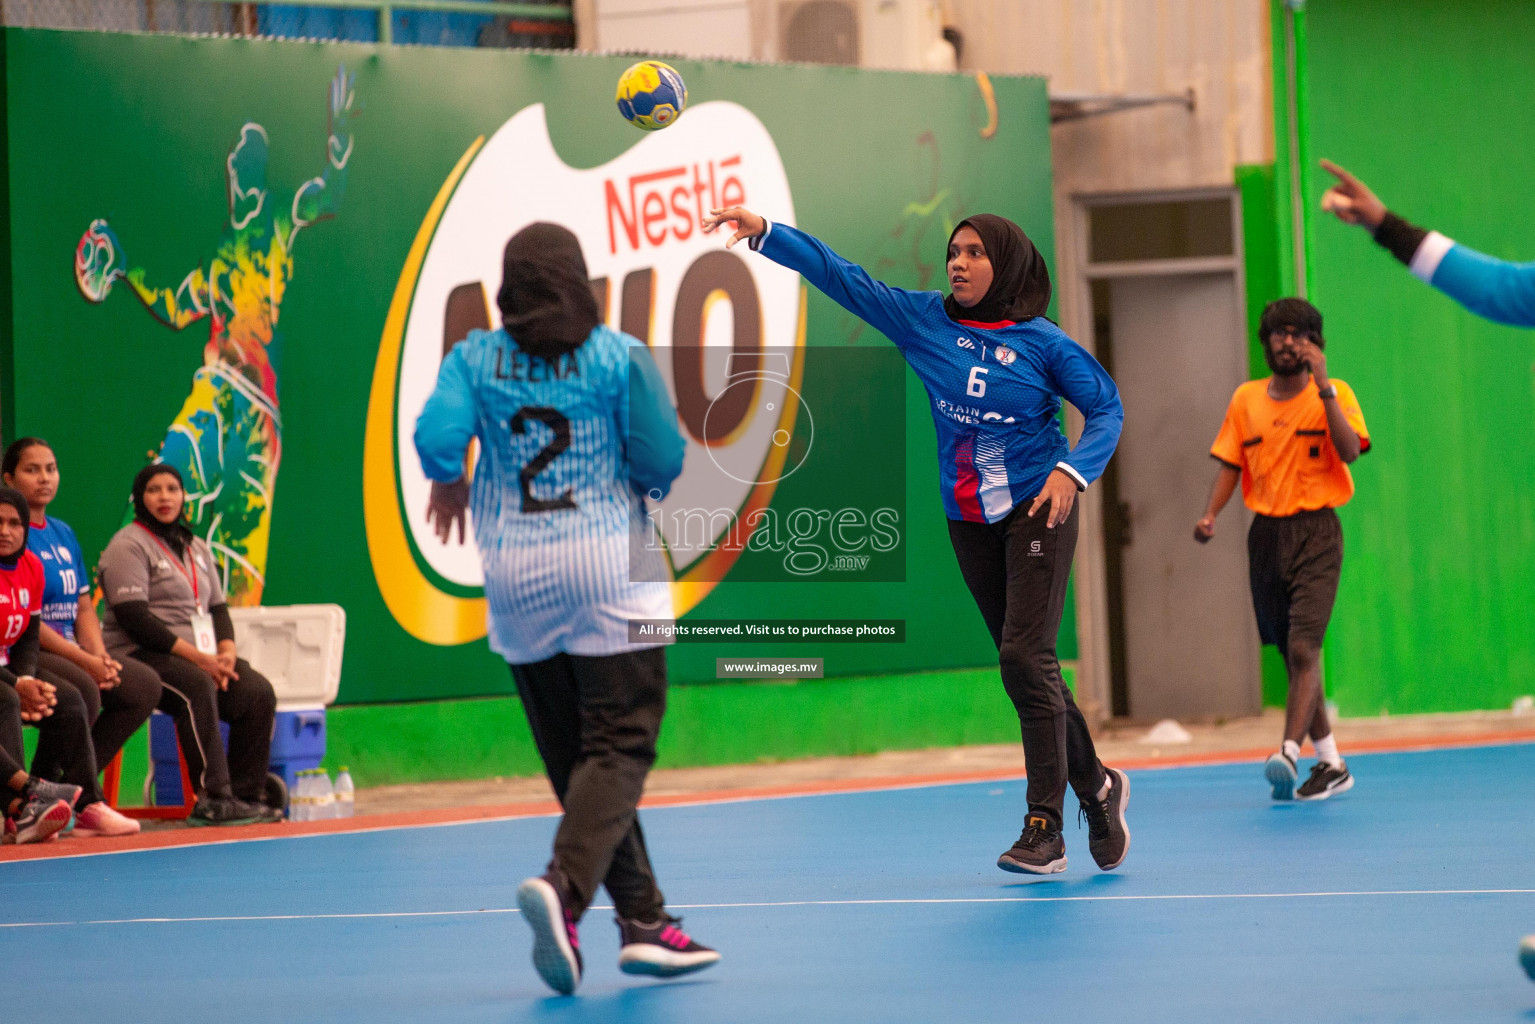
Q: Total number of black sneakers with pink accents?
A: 2